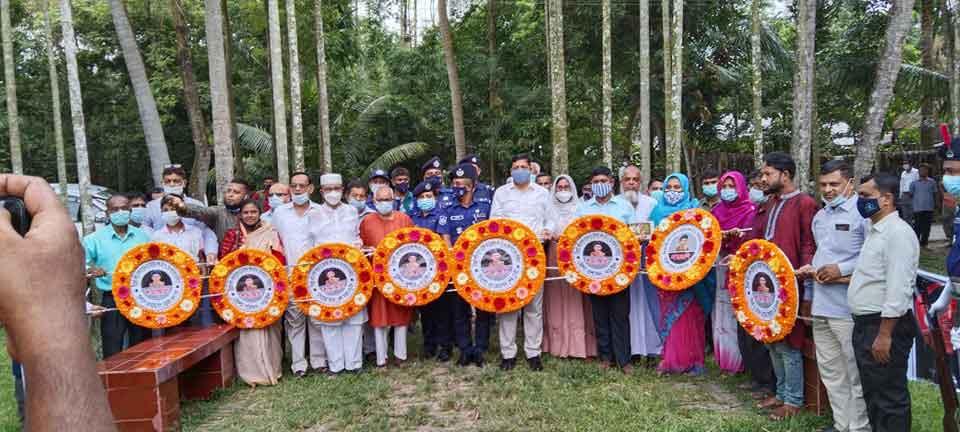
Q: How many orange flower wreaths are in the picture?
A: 8